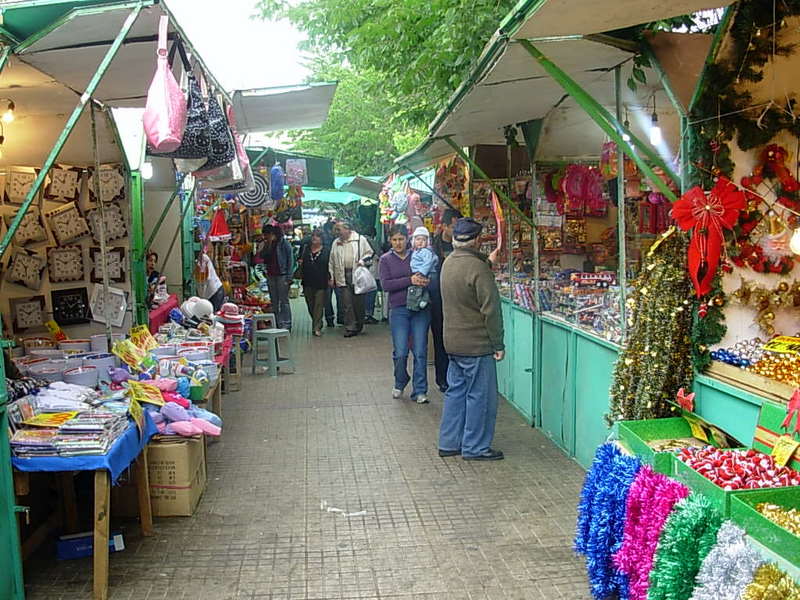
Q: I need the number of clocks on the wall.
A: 12